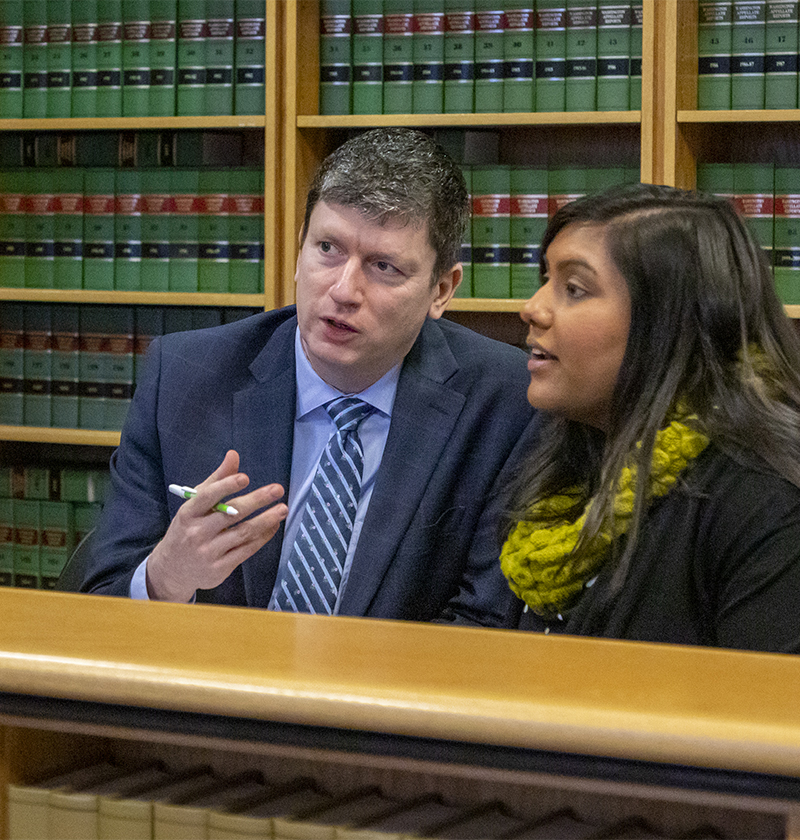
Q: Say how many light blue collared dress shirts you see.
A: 1